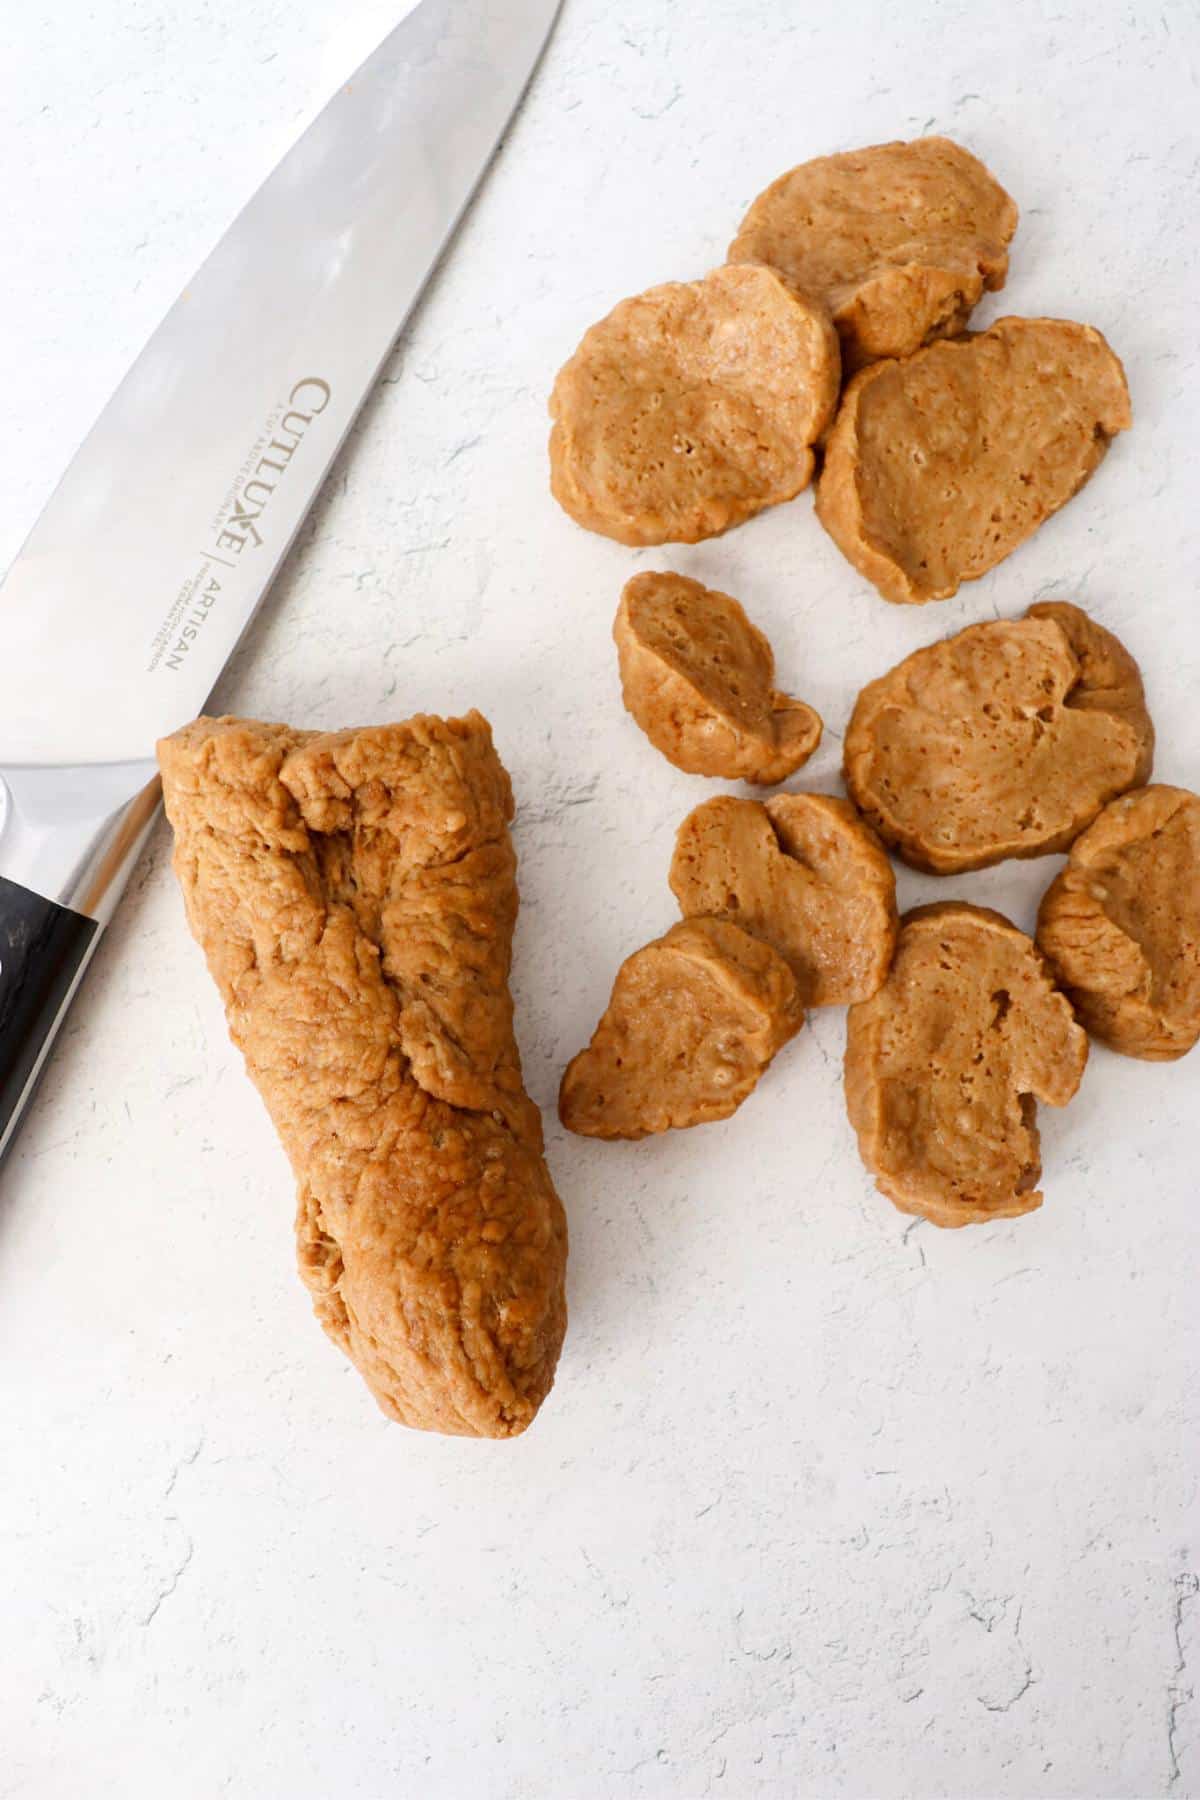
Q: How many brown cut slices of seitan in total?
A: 9